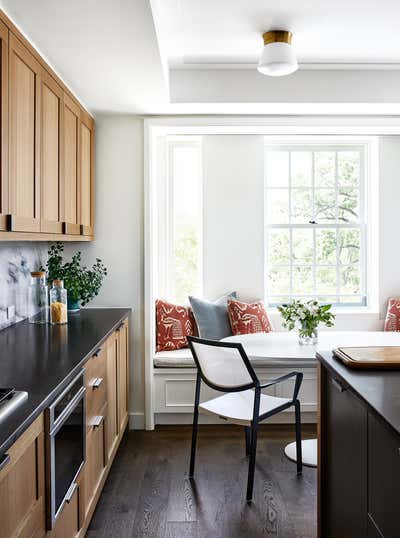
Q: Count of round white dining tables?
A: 1